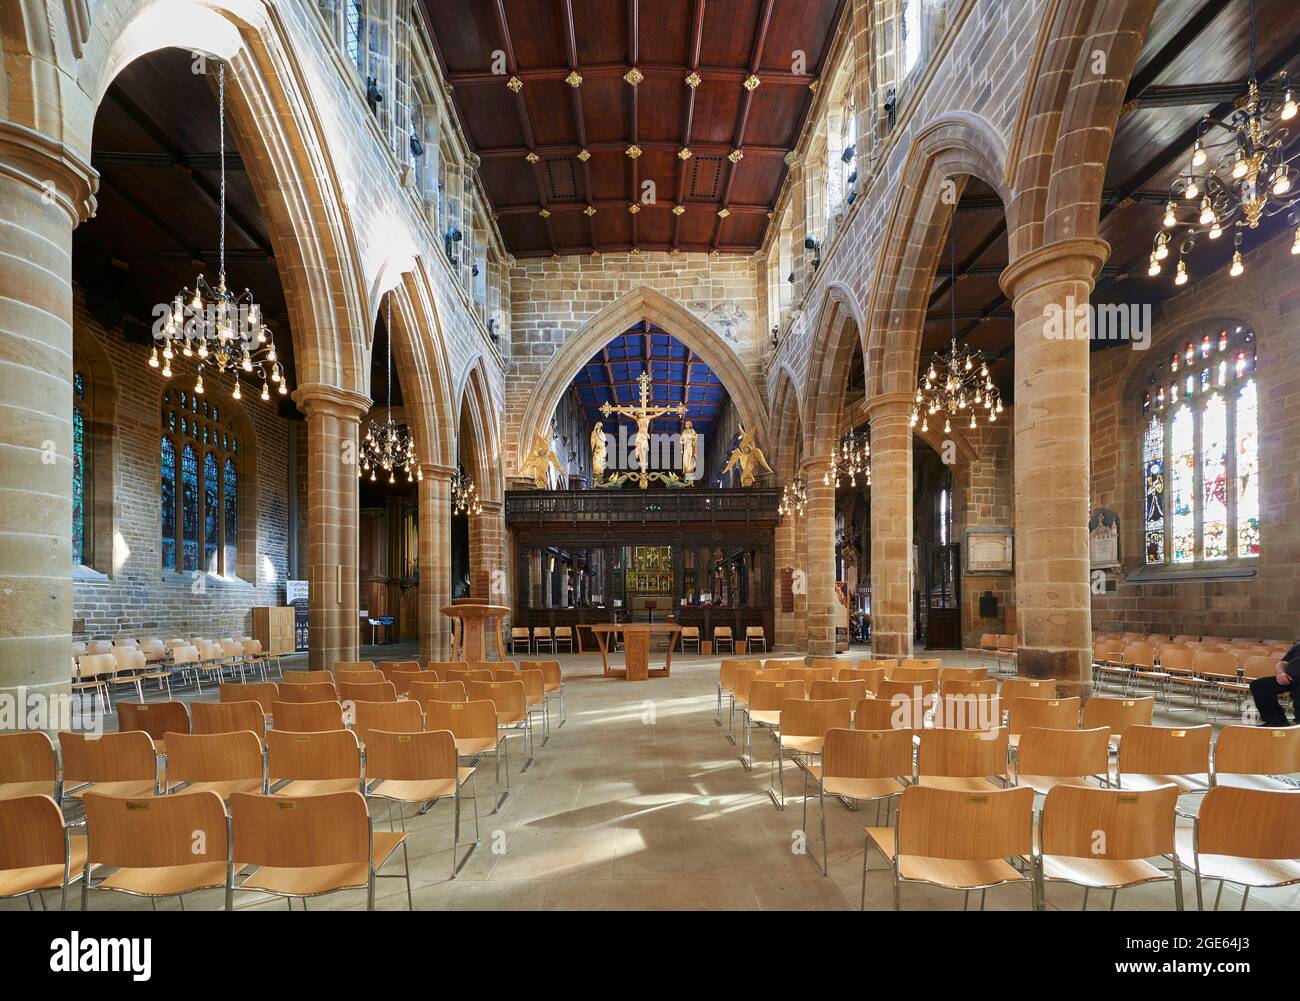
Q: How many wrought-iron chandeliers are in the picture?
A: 7